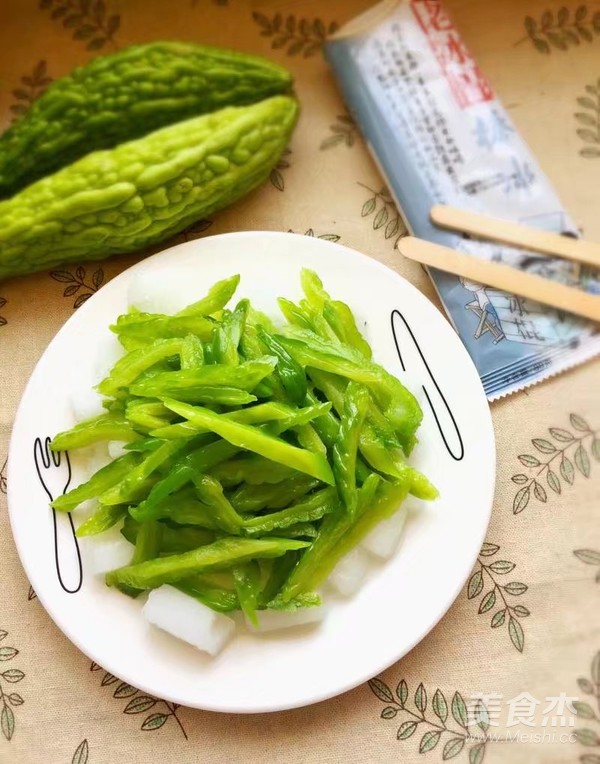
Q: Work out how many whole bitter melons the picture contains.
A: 2